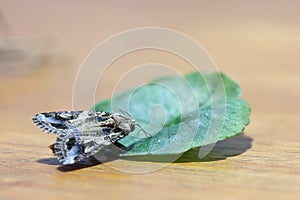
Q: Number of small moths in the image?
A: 1